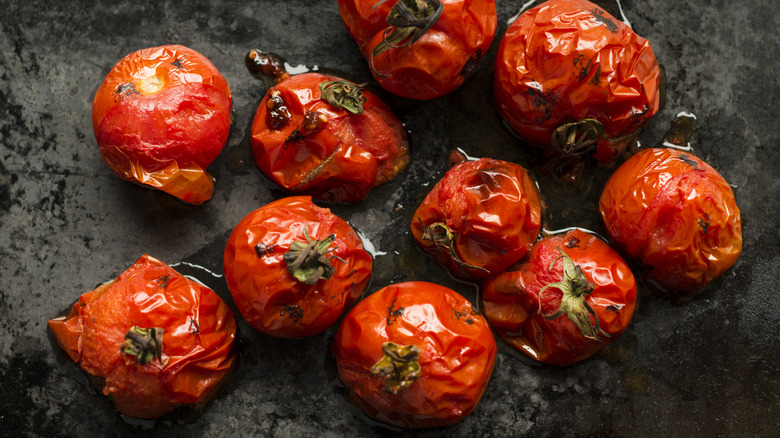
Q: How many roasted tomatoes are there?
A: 10